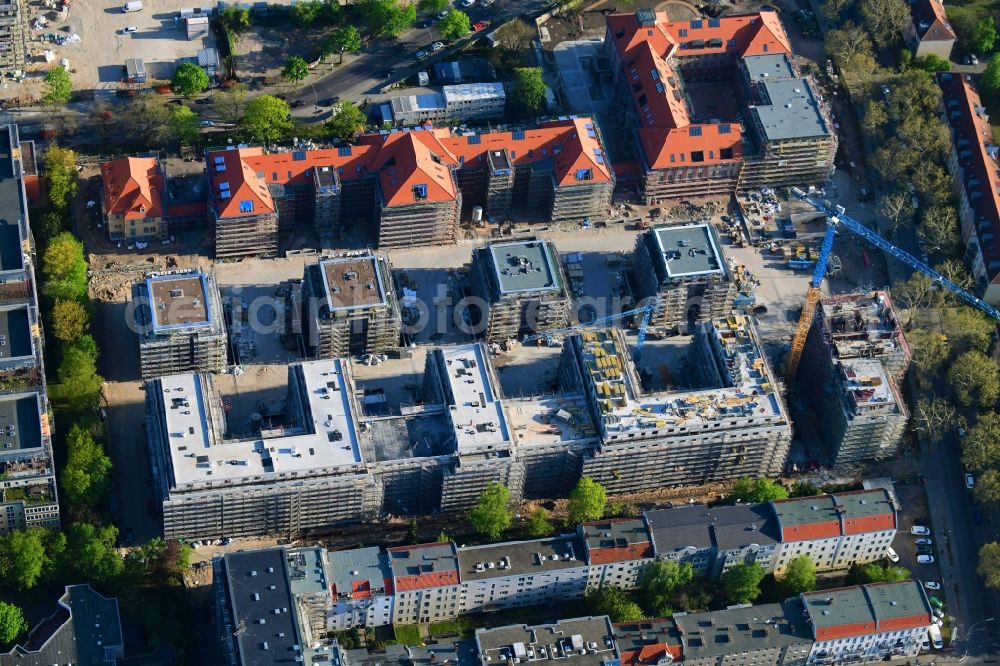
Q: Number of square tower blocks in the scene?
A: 4